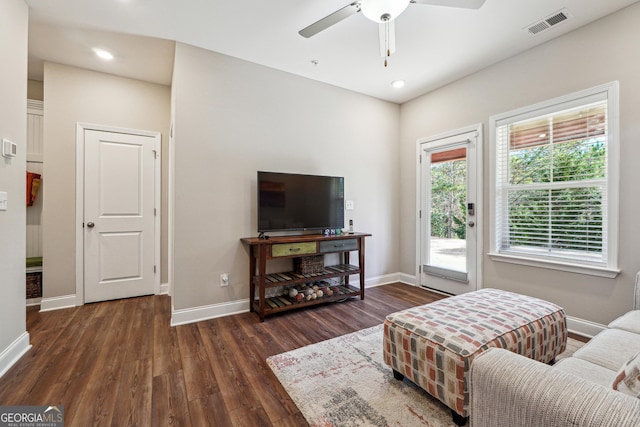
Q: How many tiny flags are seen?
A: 0